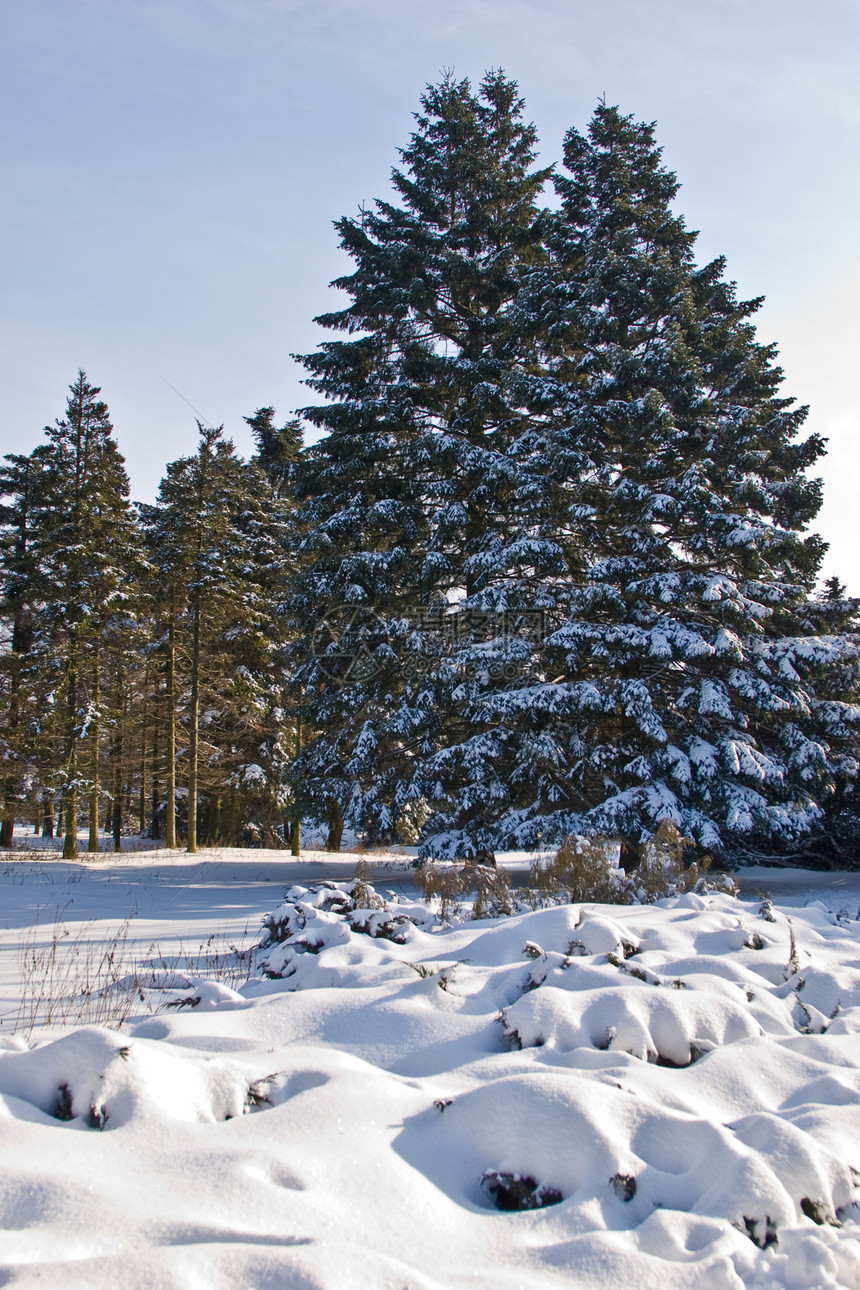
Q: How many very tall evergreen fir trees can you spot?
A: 2